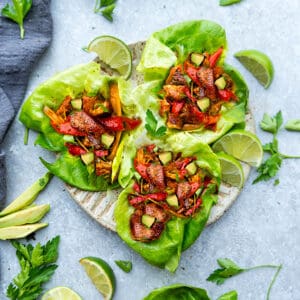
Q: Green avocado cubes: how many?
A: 10